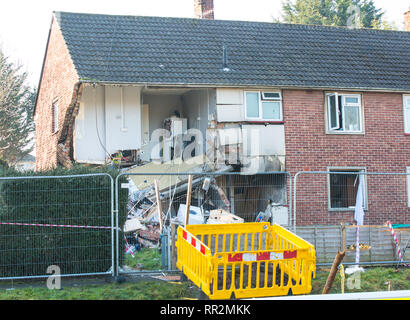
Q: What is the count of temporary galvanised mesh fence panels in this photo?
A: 3